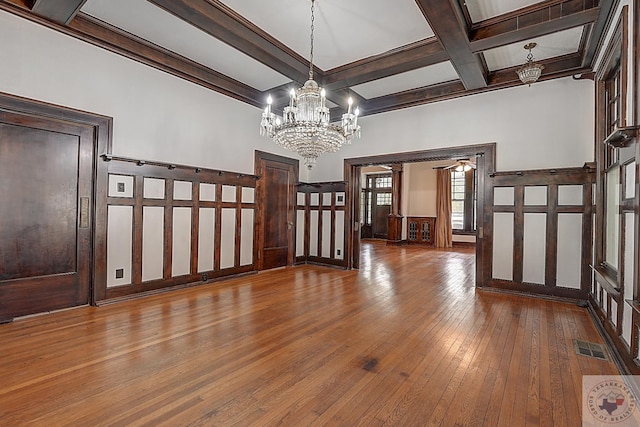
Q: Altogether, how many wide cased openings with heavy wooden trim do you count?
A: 1